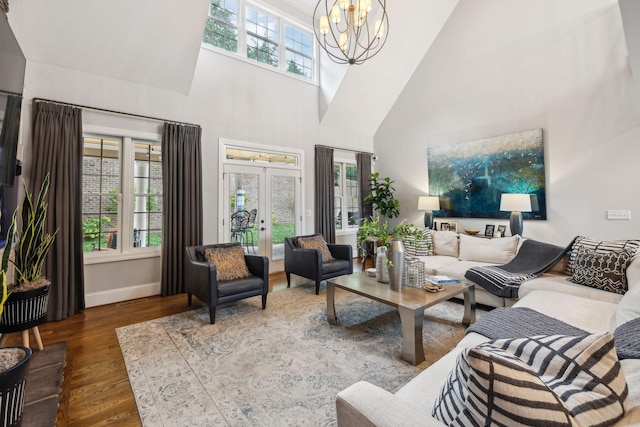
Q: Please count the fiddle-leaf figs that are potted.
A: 1